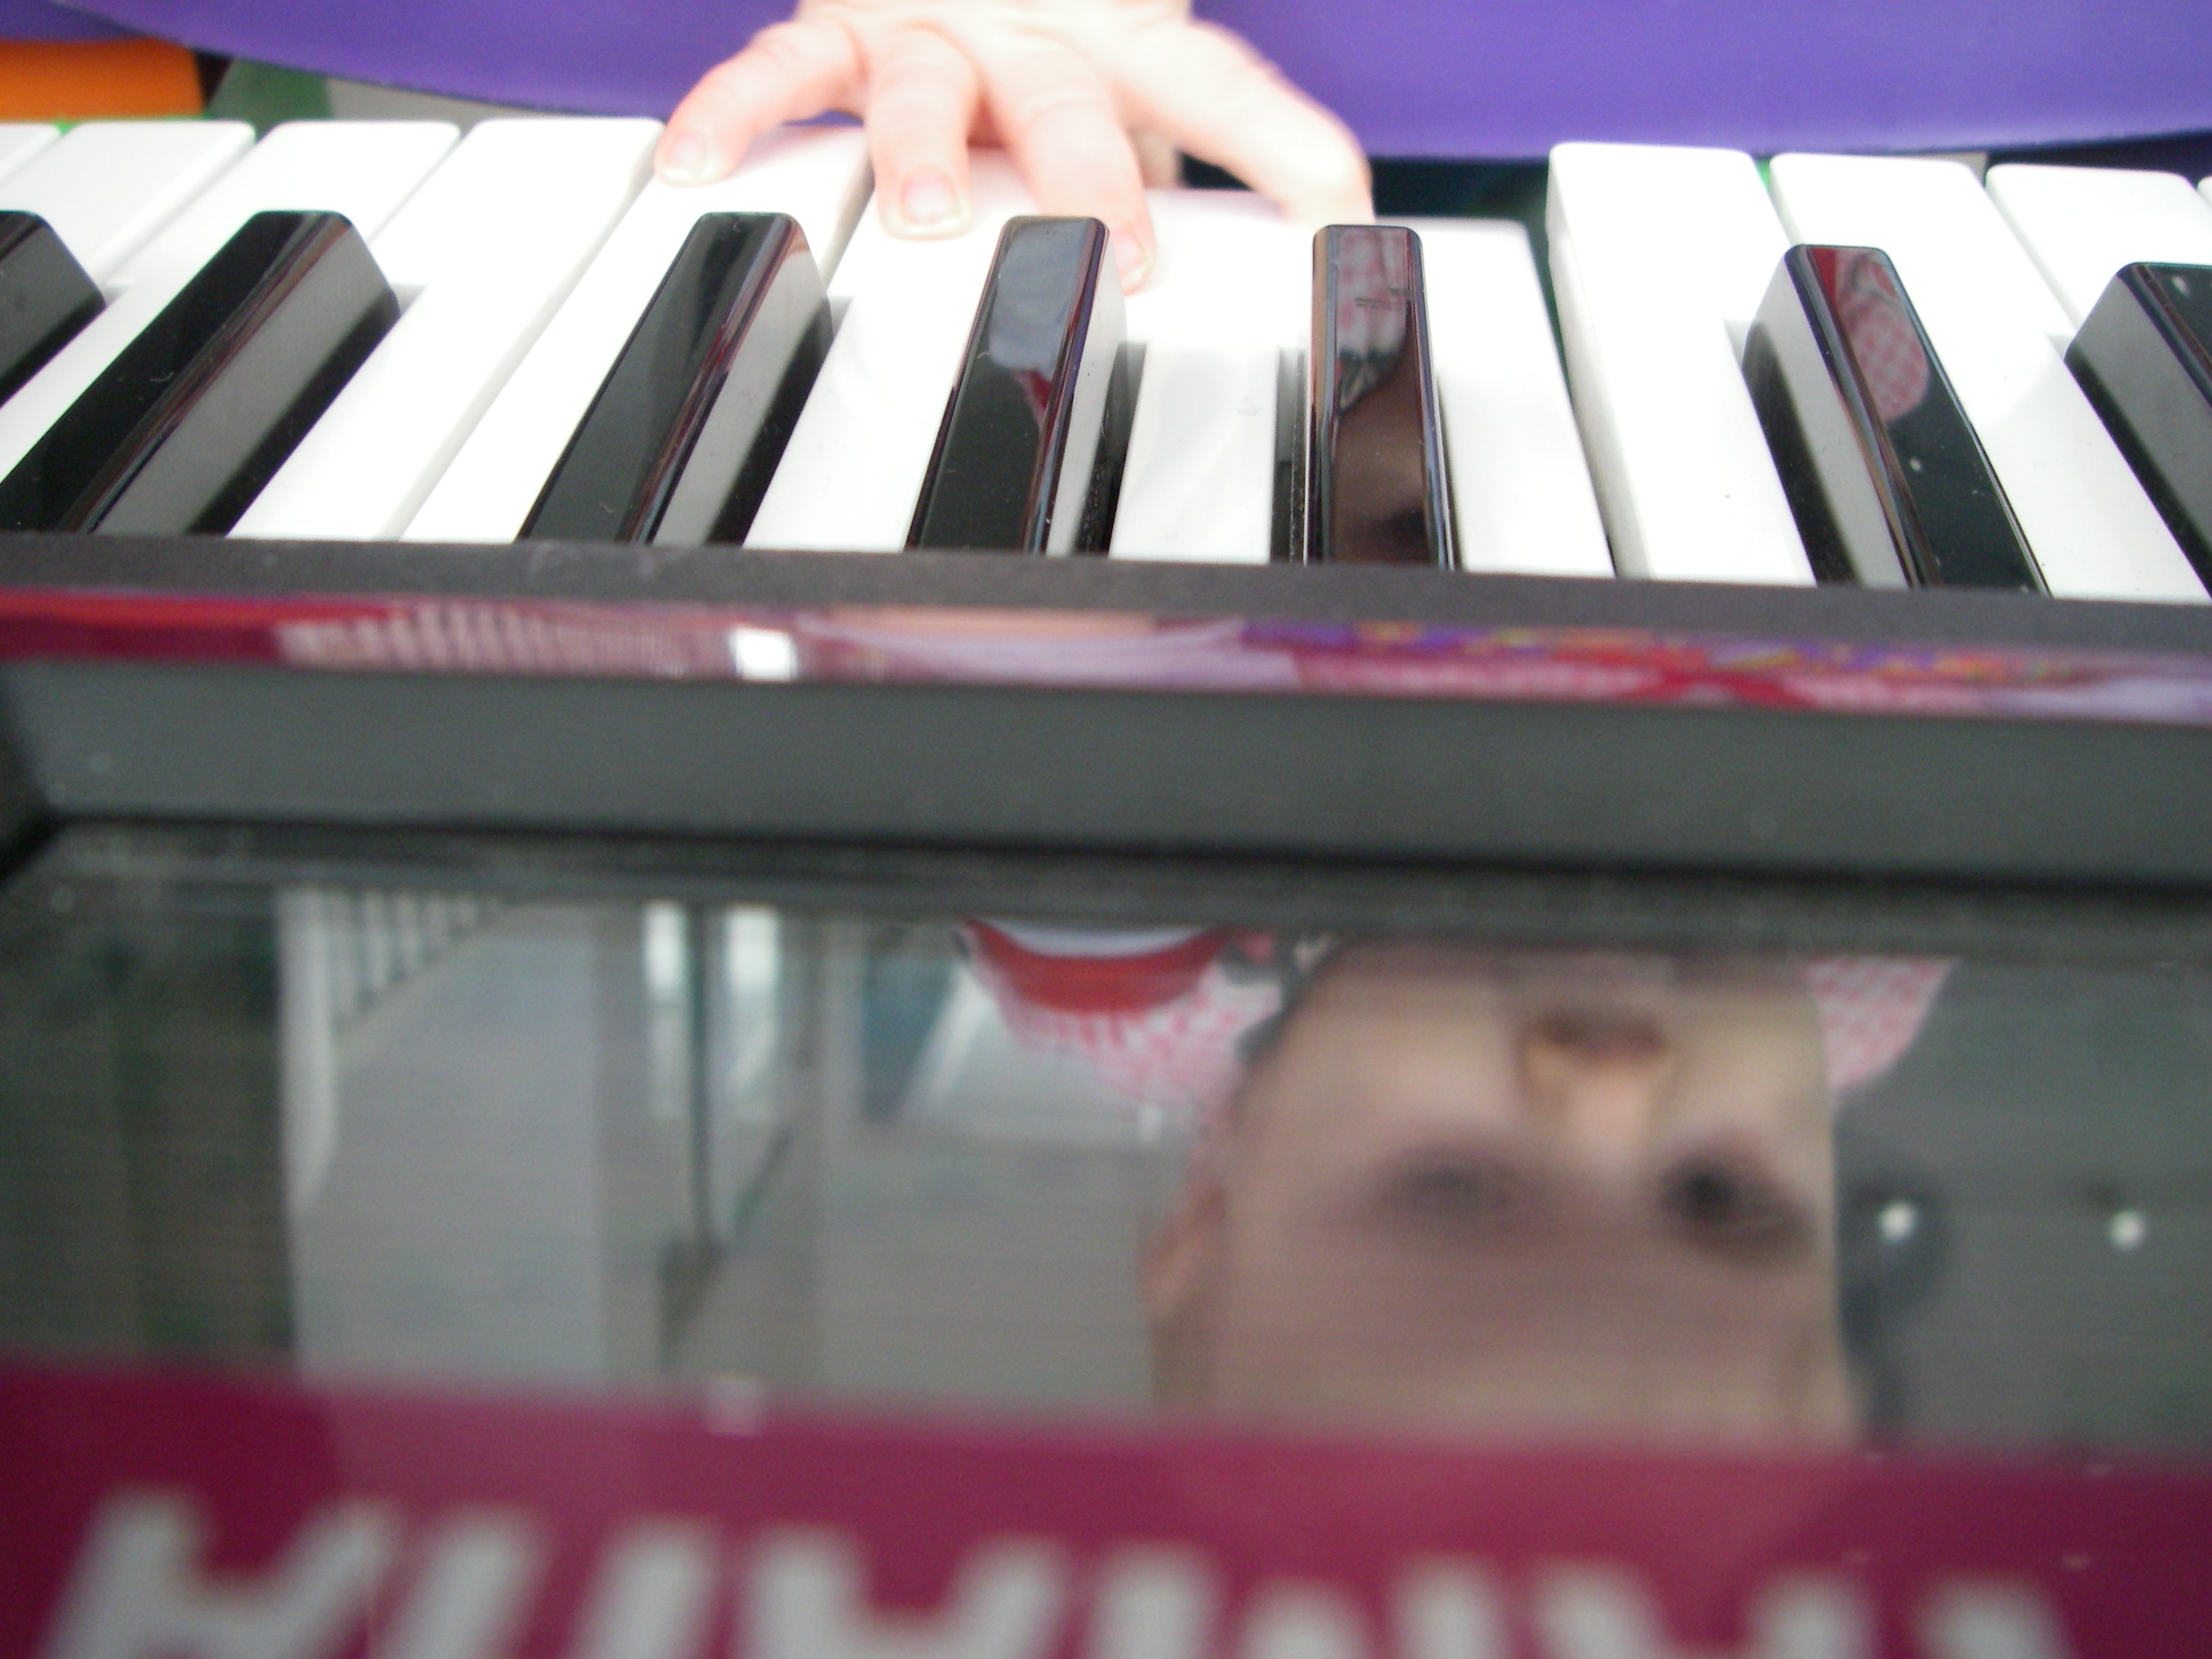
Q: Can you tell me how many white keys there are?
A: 12